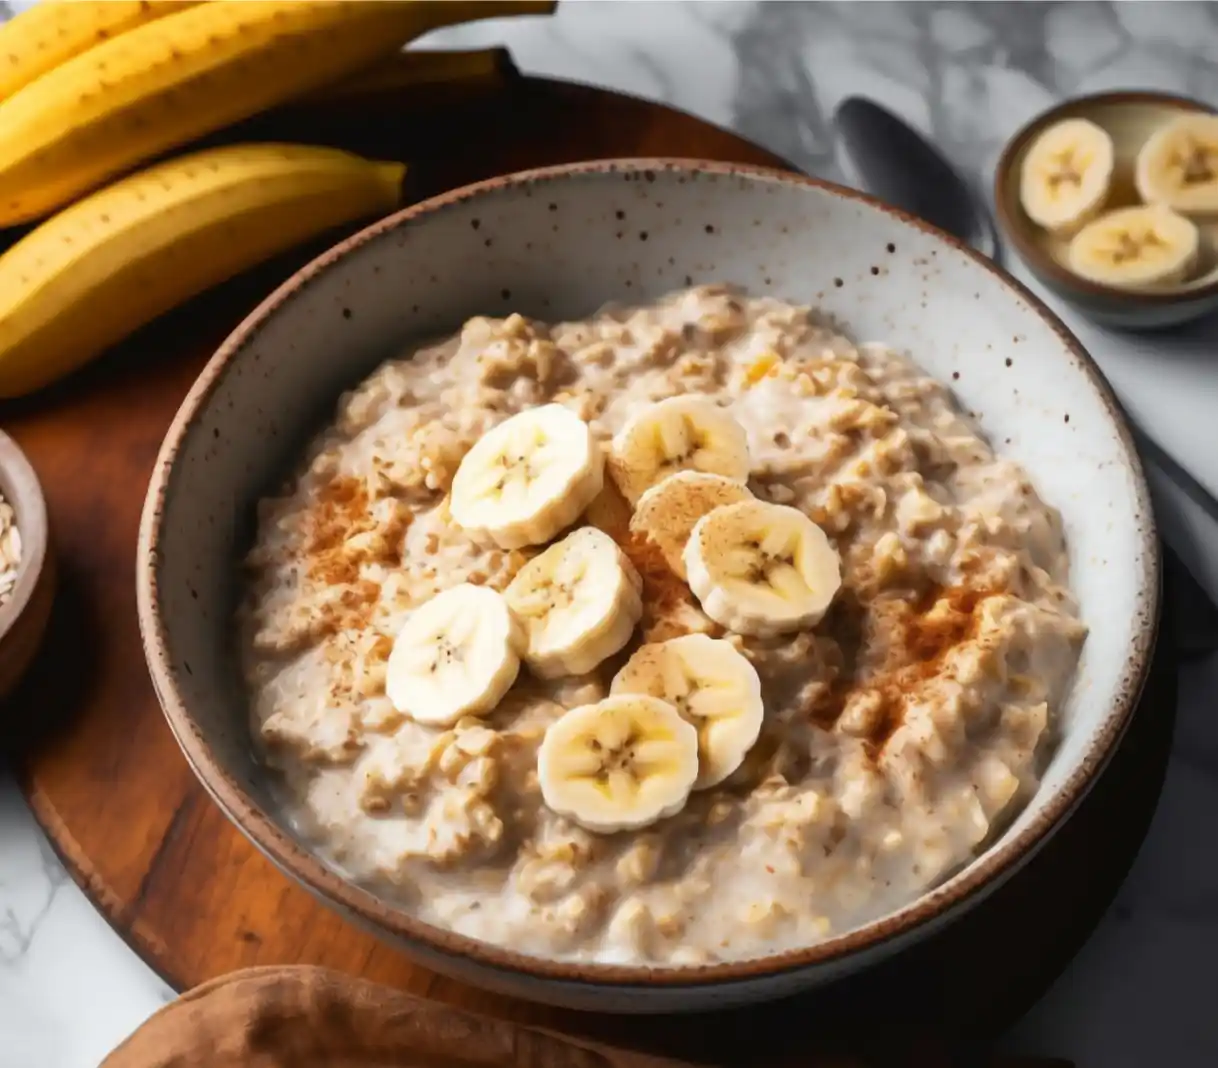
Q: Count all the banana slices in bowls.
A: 11